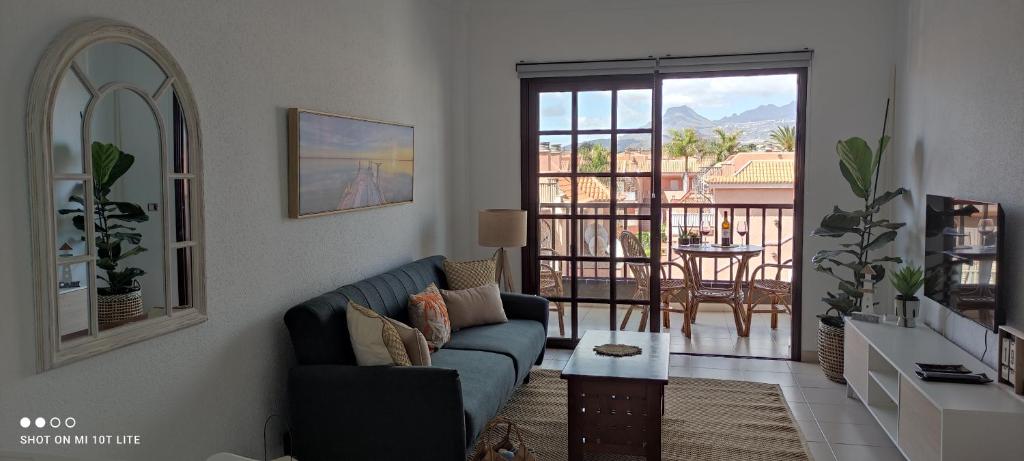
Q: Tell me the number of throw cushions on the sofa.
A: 5